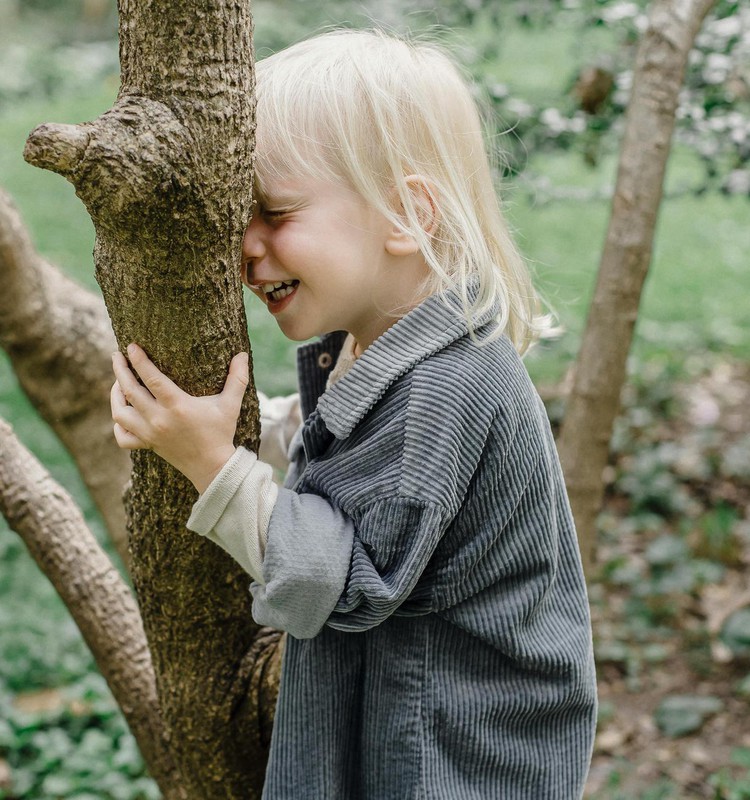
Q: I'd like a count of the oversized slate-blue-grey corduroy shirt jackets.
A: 1